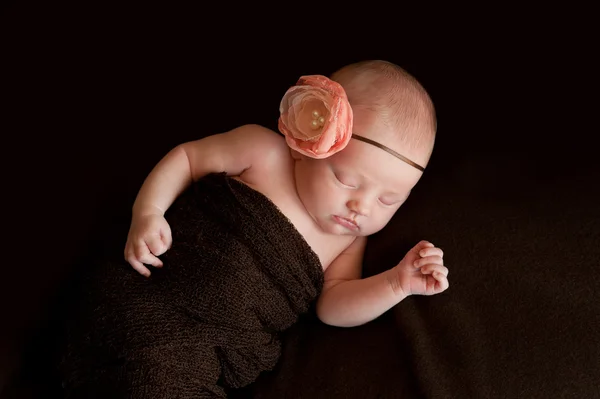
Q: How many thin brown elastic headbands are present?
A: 1